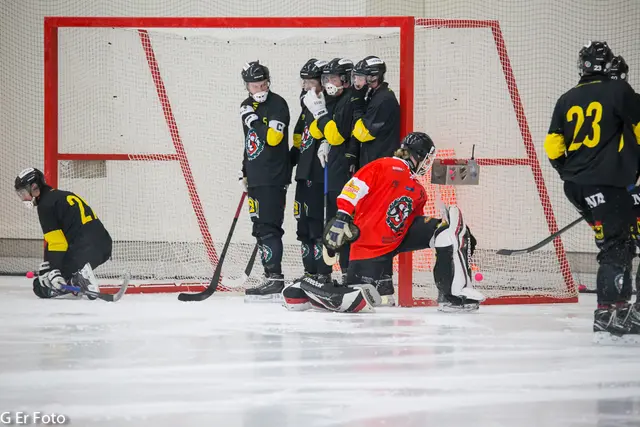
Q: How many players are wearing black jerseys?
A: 7